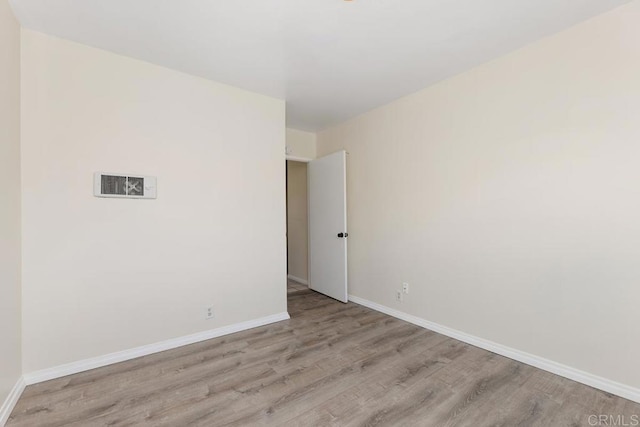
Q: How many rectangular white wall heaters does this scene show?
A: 1